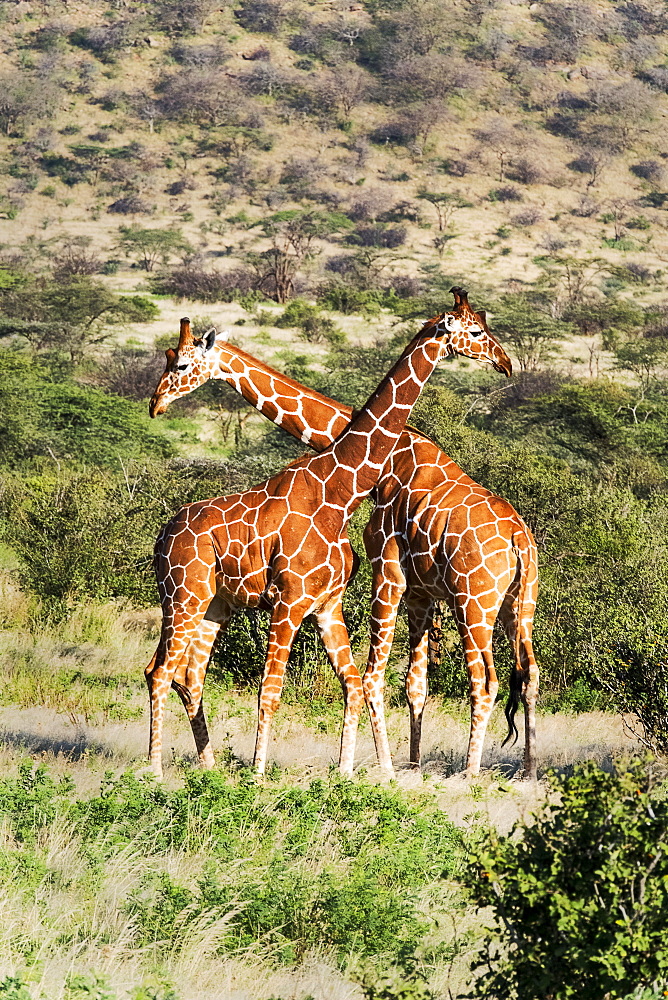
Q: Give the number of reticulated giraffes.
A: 2